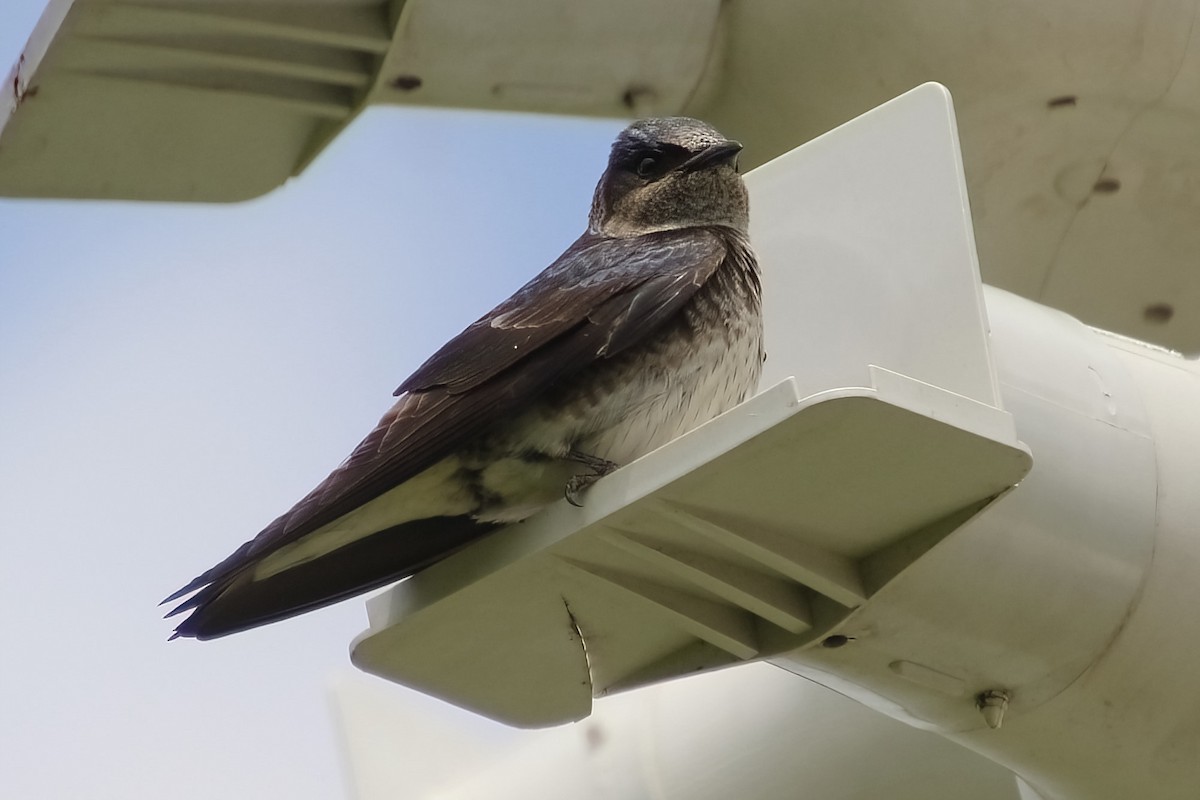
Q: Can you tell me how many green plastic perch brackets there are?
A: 2